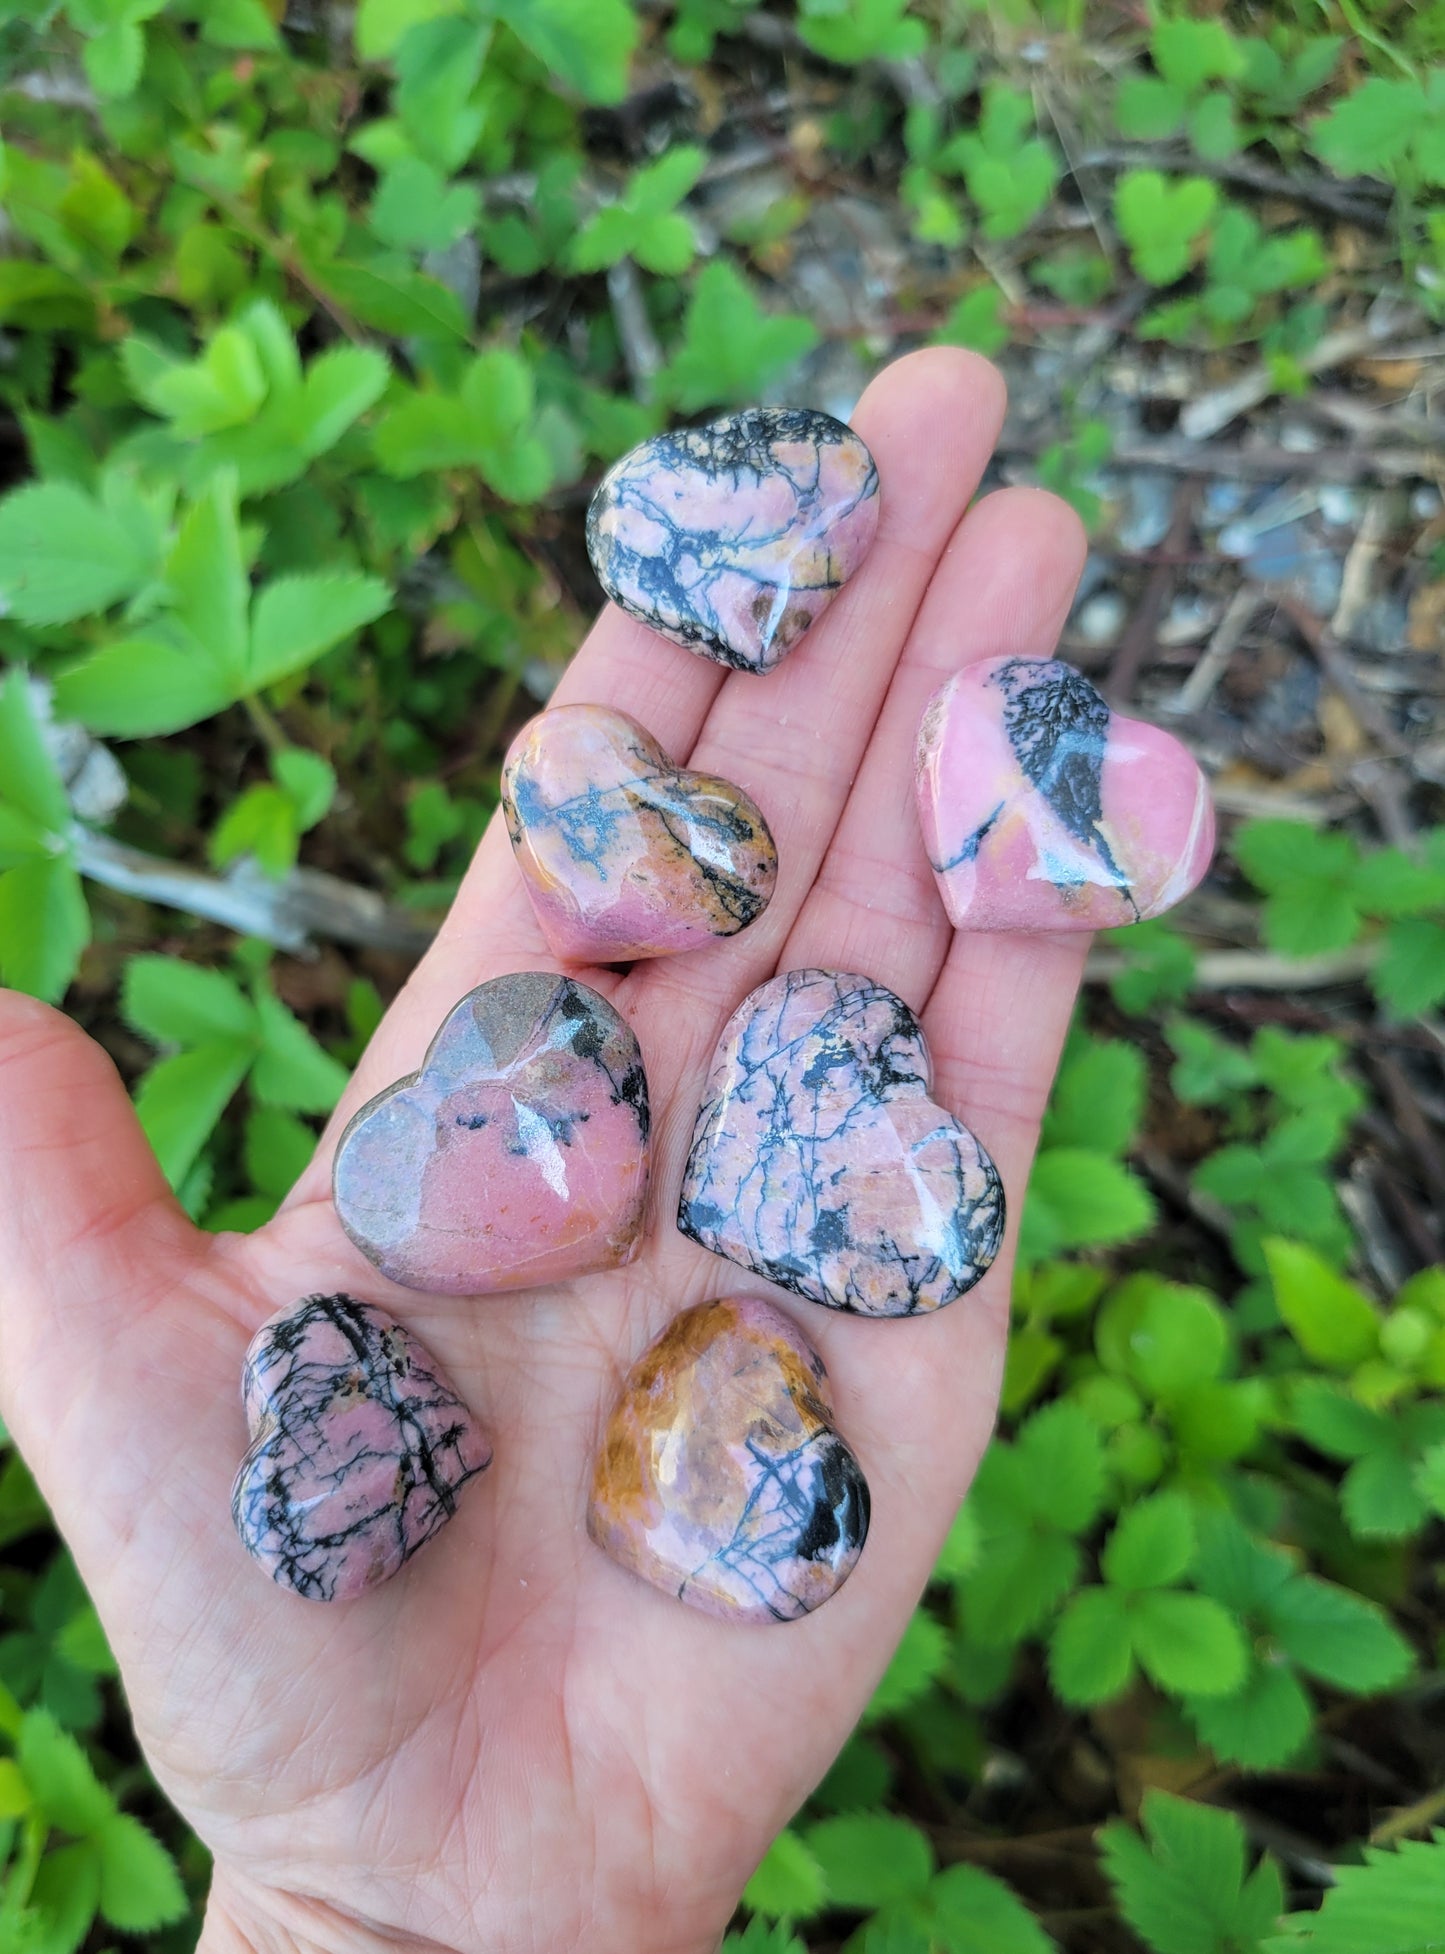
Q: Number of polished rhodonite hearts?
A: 7